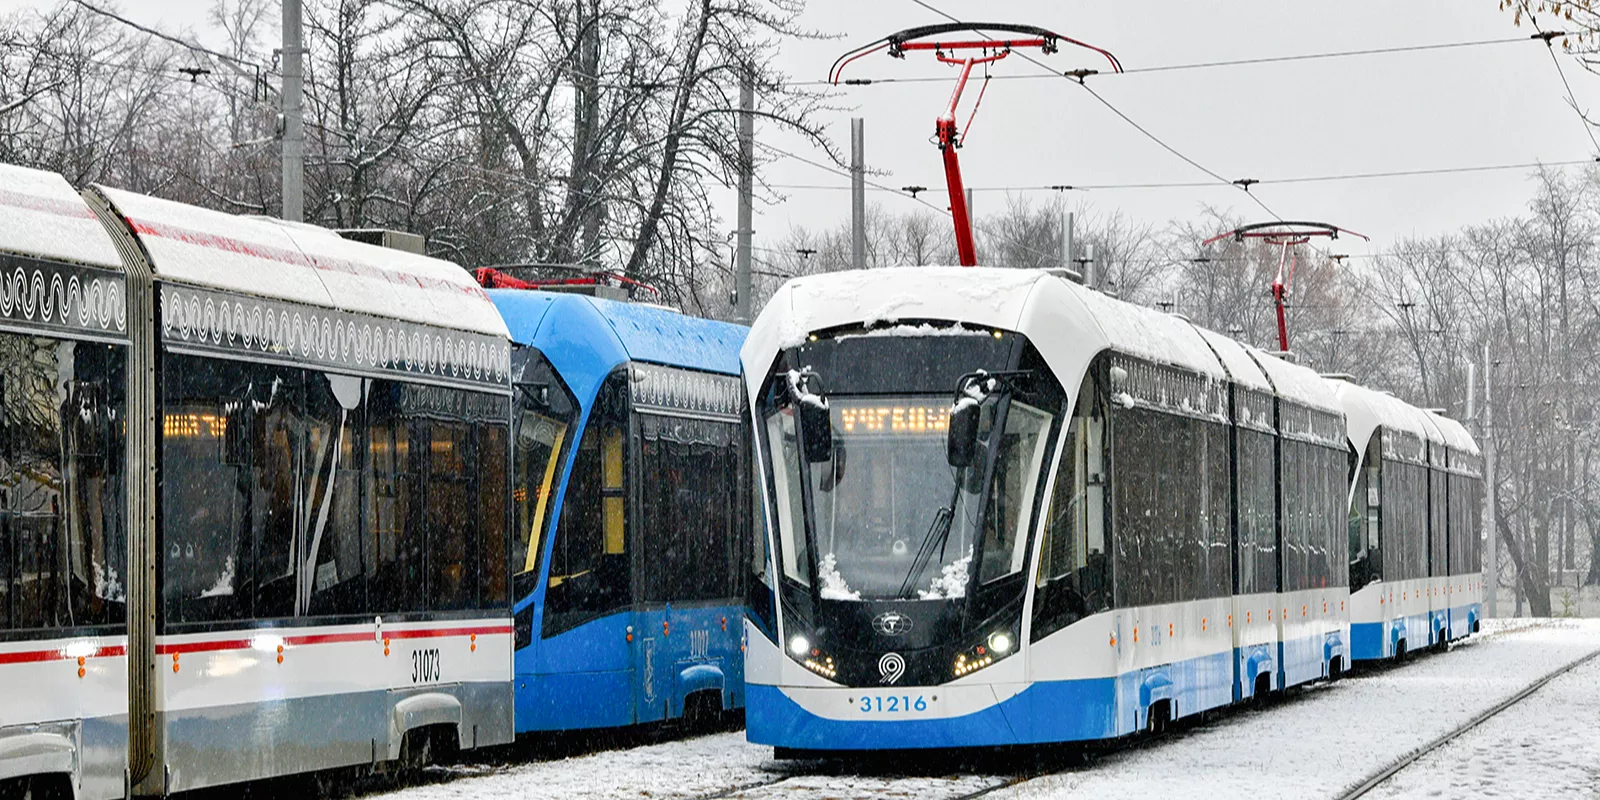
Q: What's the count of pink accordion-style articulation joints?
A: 0